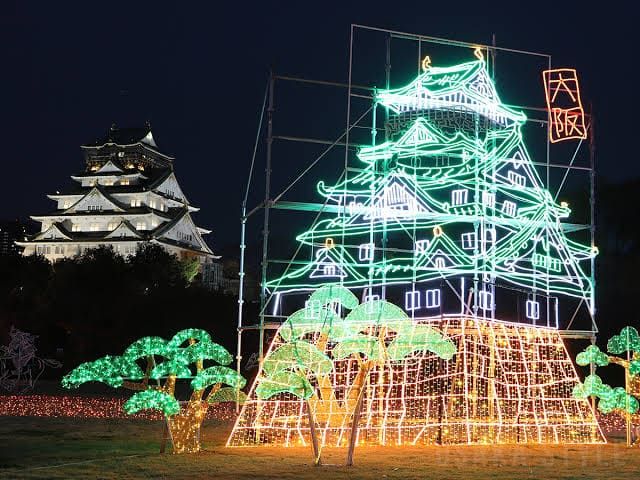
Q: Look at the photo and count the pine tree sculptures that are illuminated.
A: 3